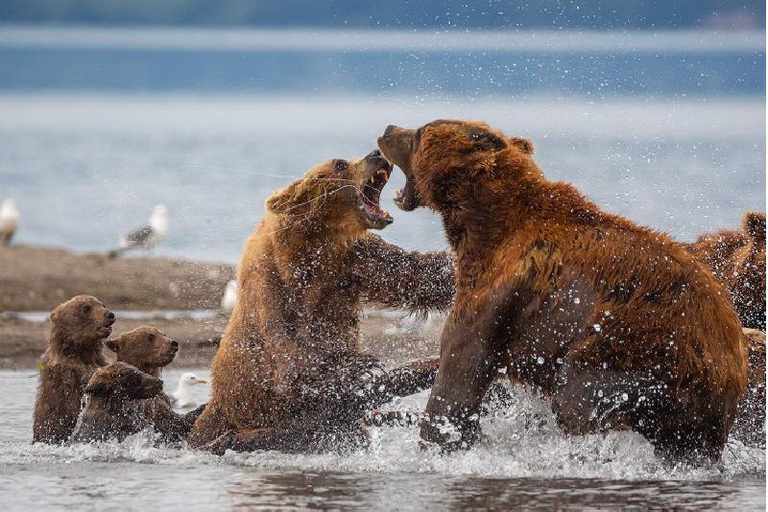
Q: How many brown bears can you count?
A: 6